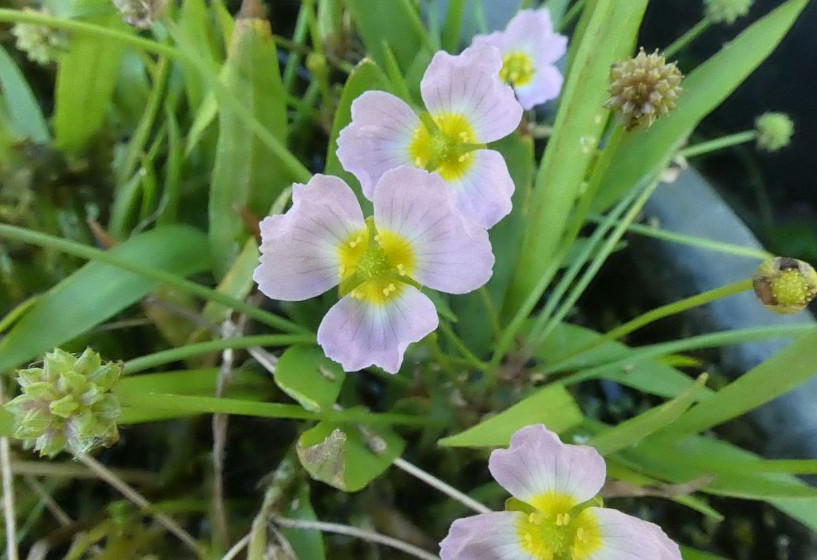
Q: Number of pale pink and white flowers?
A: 4